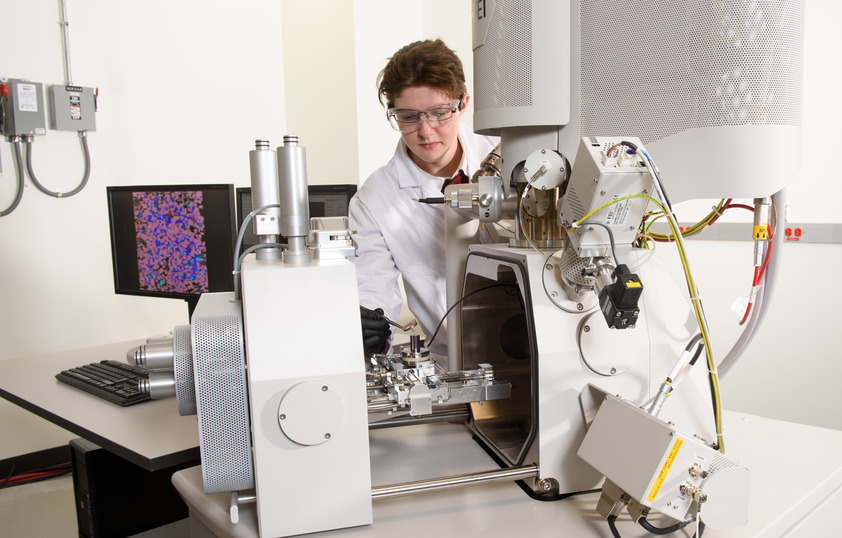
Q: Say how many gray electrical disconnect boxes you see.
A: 2